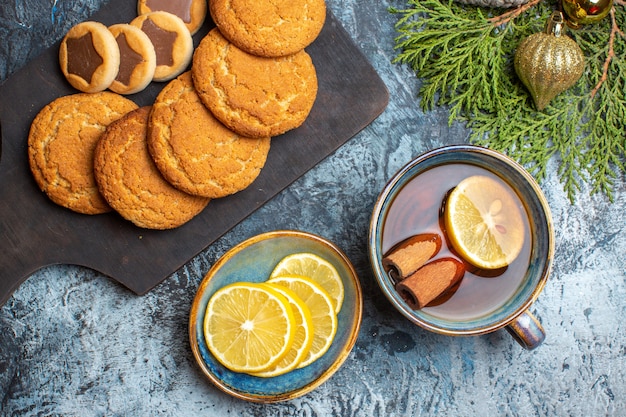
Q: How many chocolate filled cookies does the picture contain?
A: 4